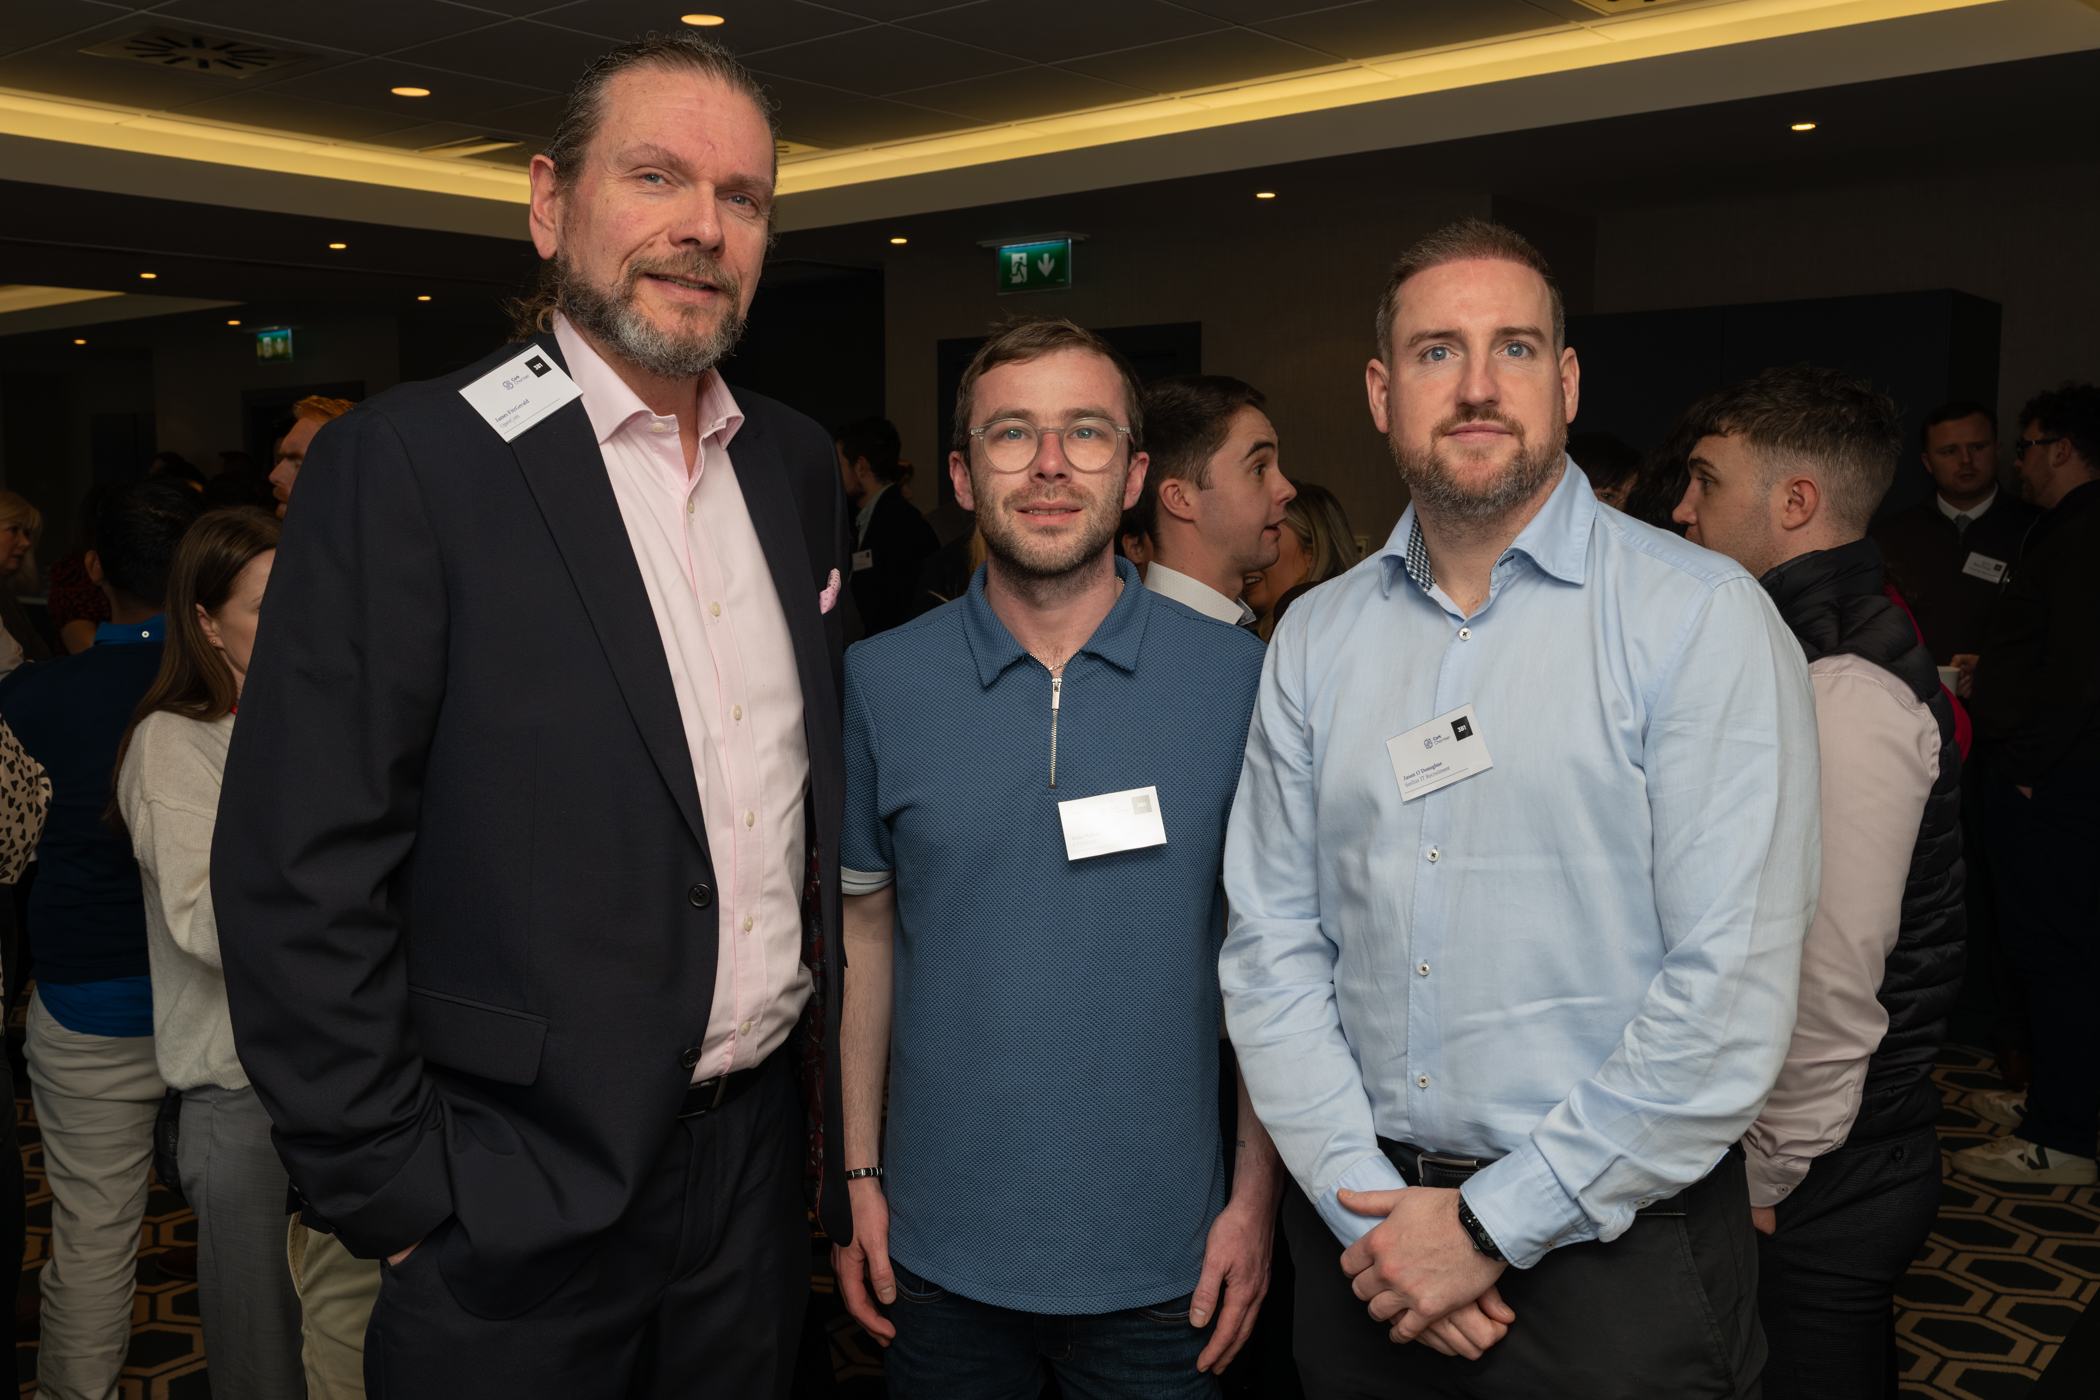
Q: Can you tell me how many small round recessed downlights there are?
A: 10